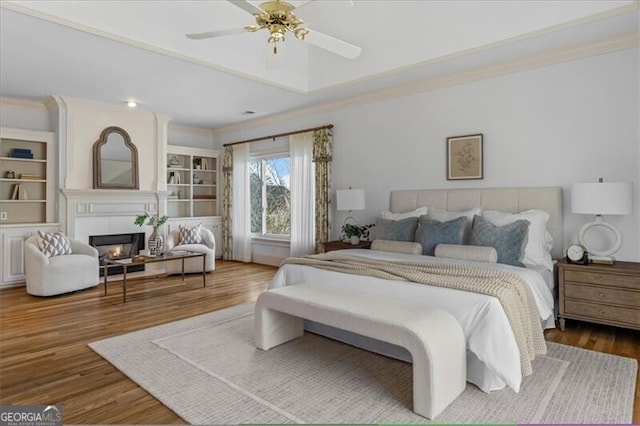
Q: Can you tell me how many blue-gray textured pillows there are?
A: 3